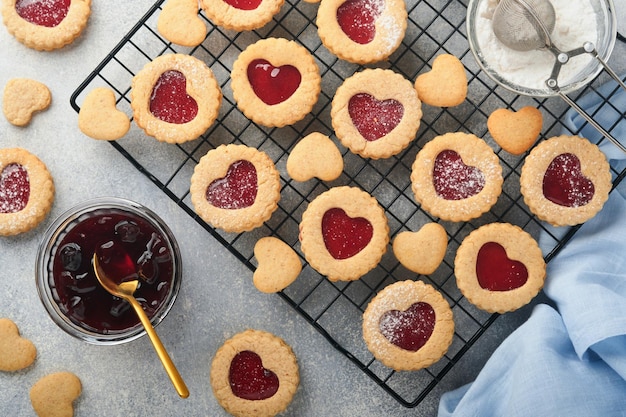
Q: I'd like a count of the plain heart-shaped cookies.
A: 10